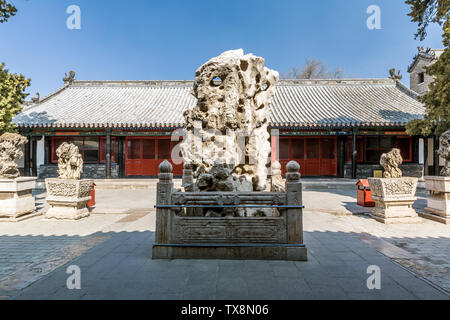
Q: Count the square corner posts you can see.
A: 4